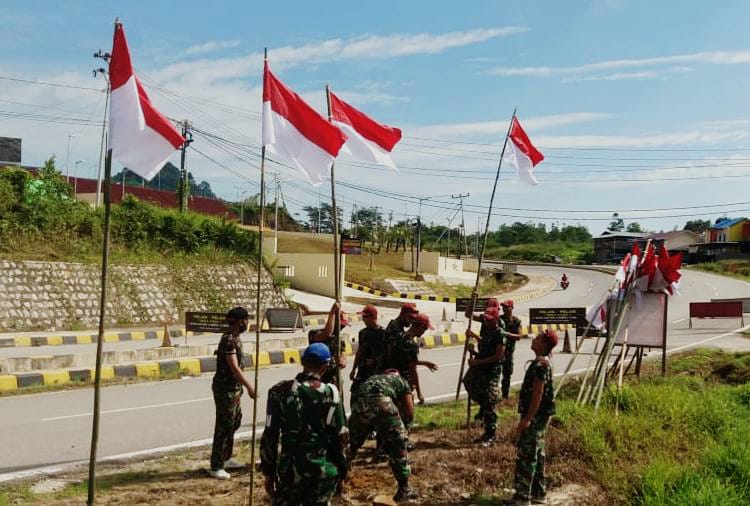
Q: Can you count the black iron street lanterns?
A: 0